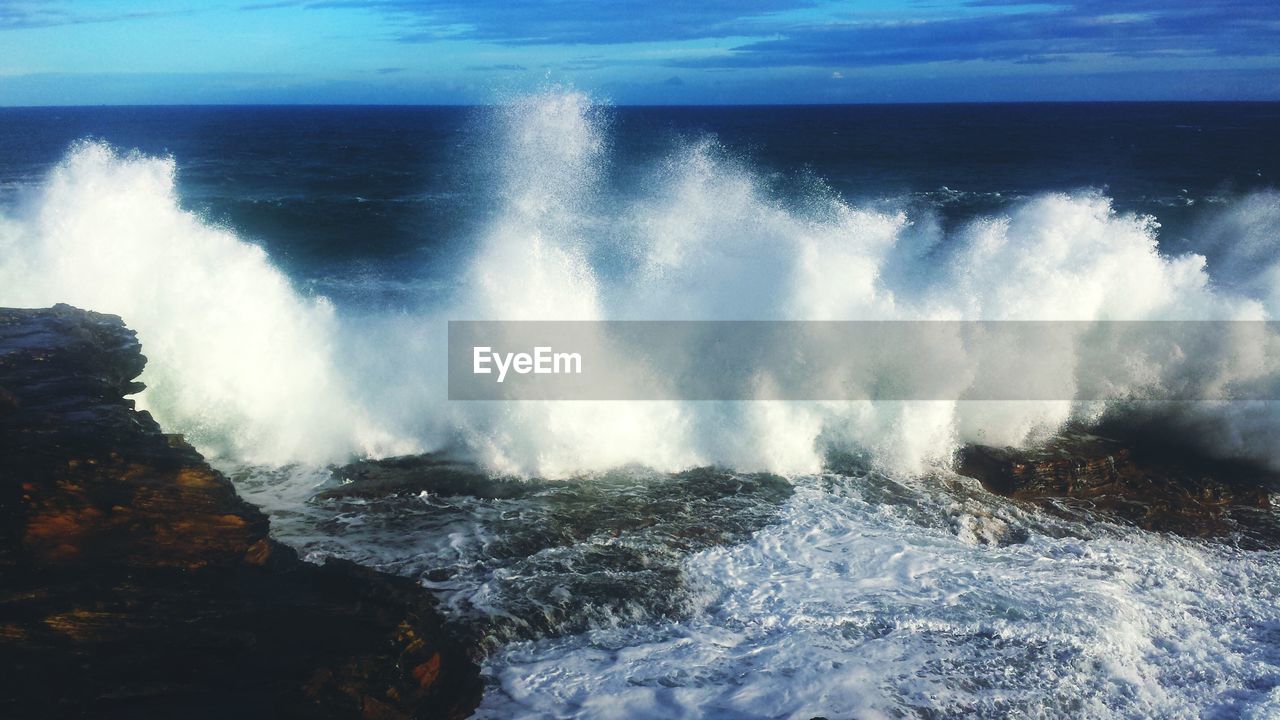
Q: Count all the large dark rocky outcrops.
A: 2